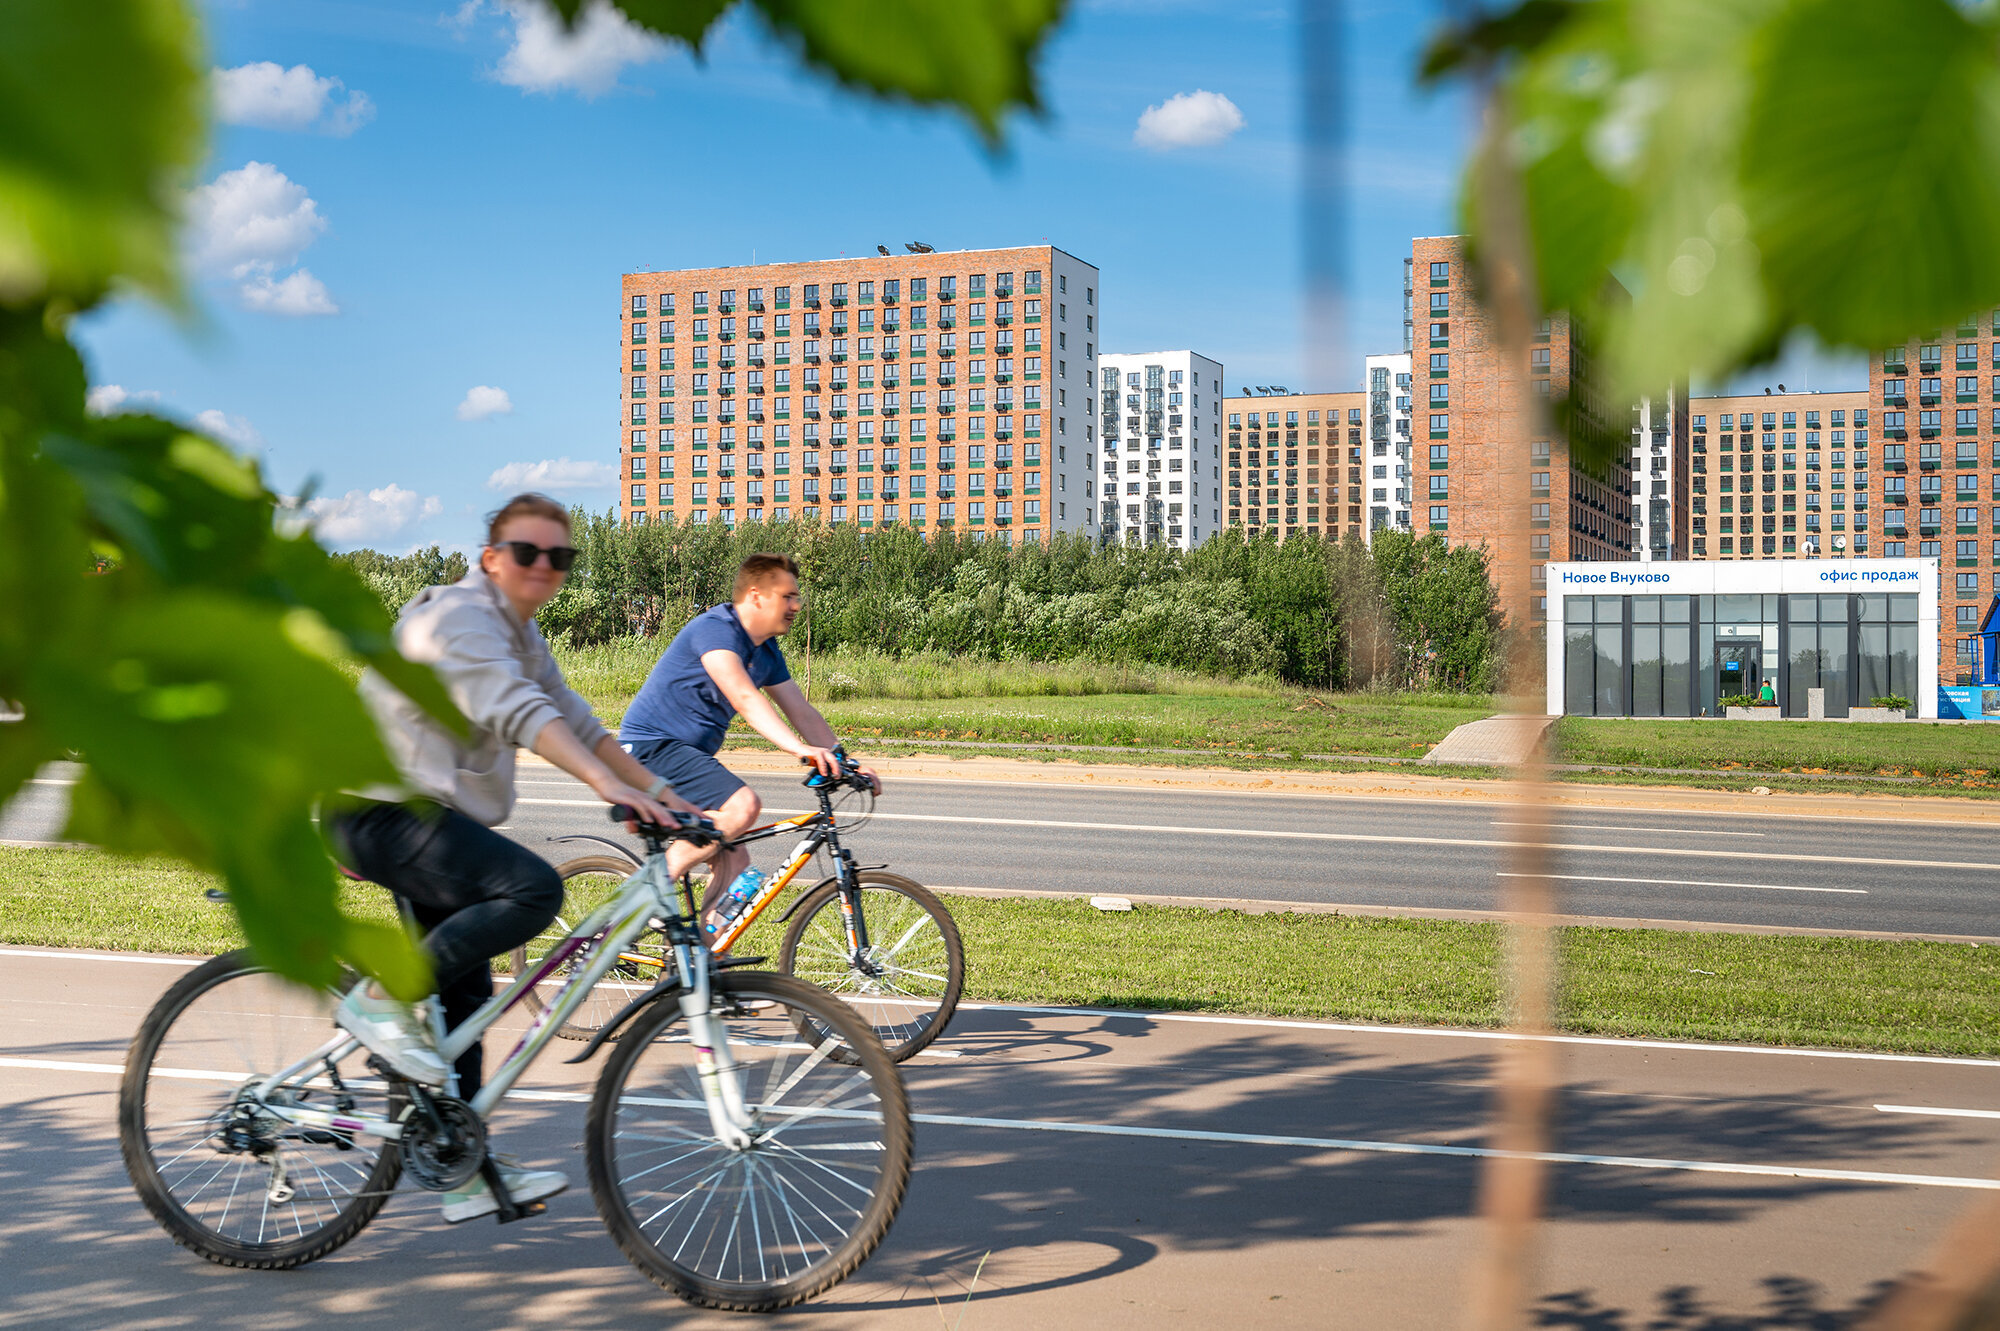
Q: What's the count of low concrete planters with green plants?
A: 2